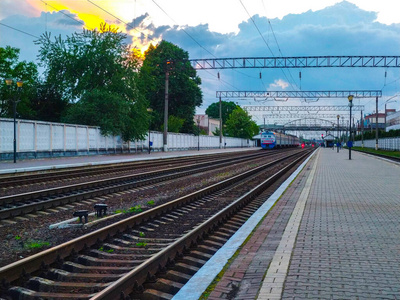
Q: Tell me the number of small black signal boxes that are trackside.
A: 2